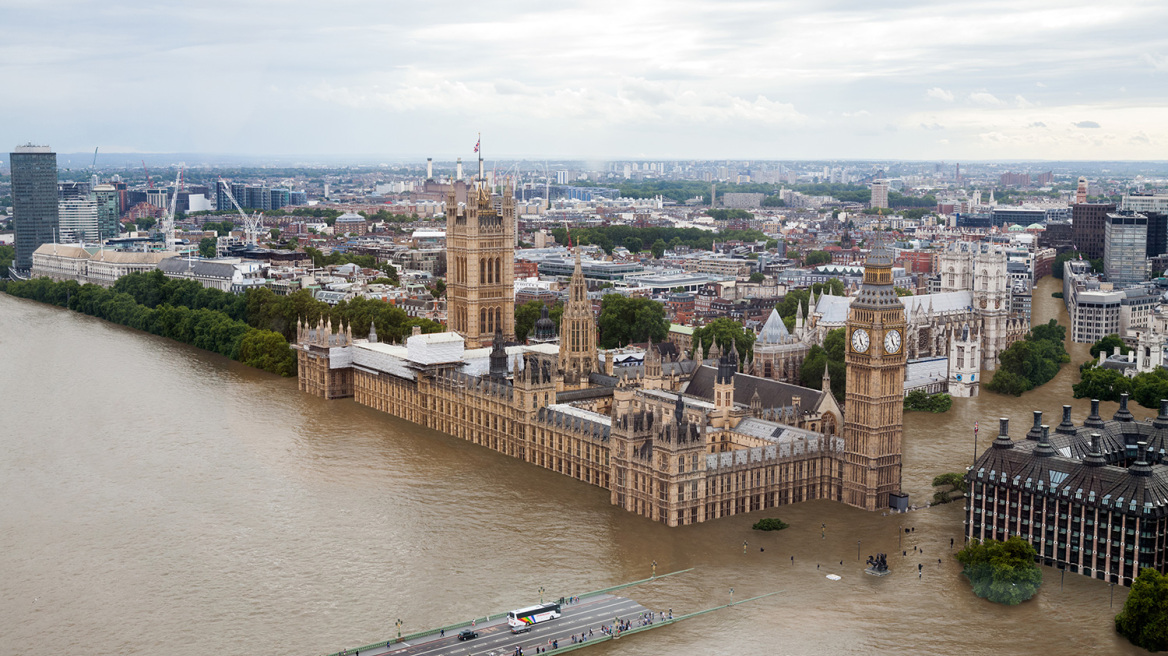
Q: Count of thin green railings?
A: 2